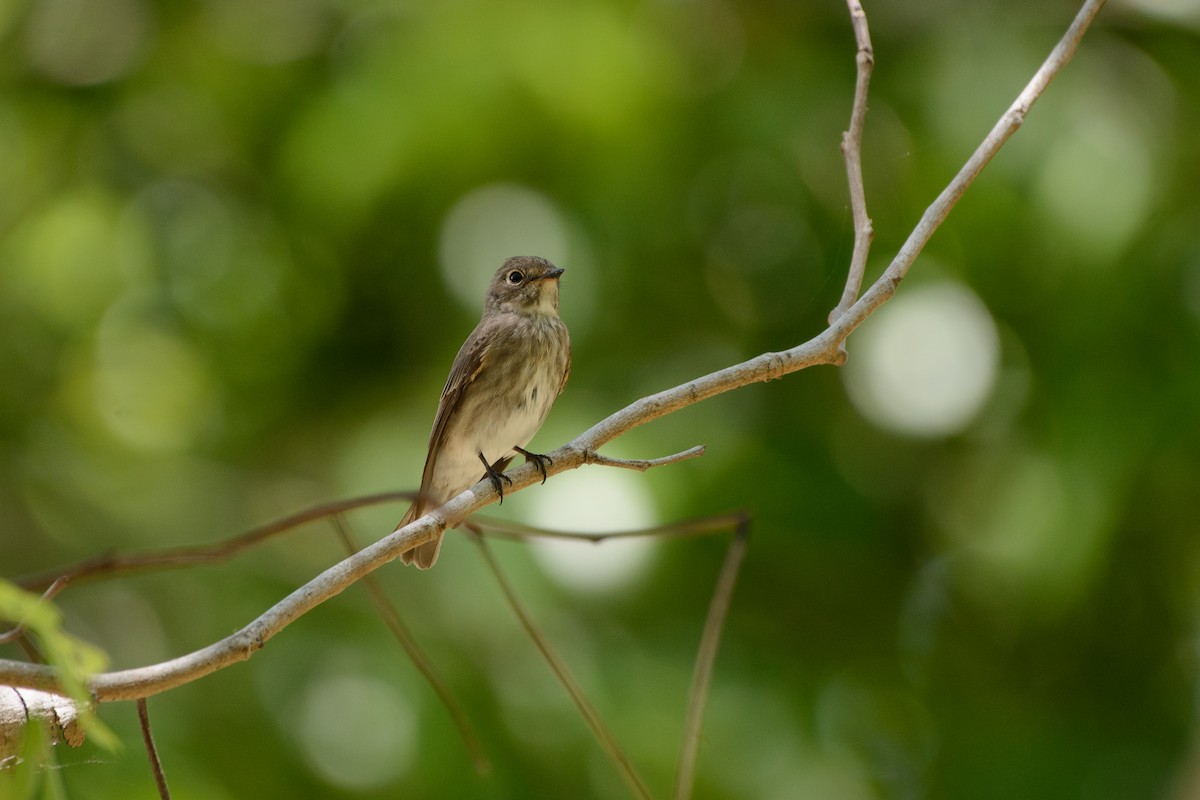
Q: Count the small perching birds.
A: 1